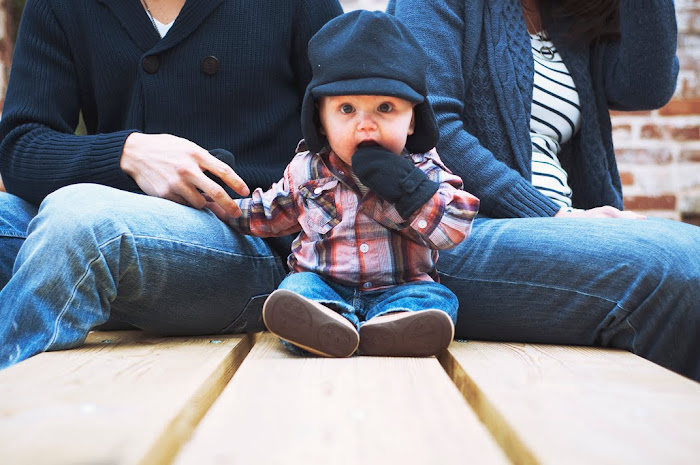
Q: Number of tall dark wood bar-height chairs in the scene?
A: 0